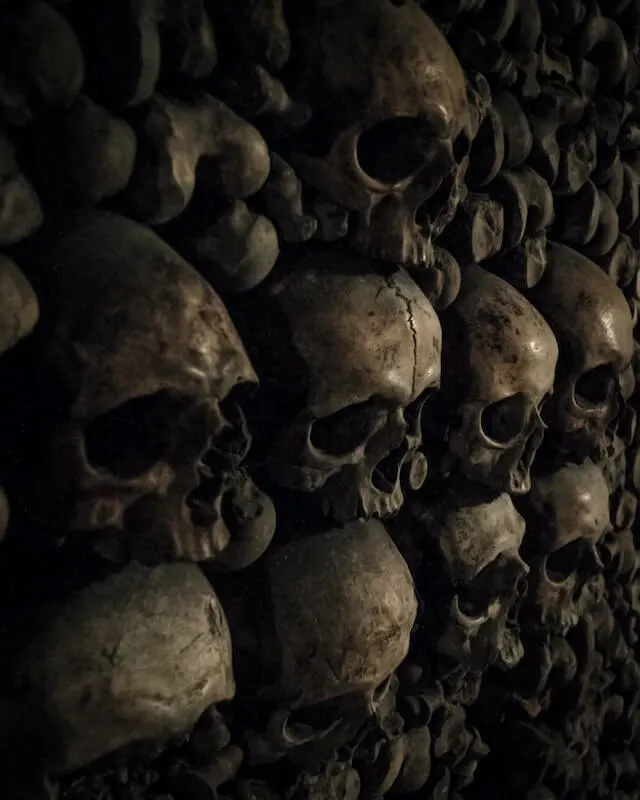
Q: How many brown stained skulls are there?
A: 9